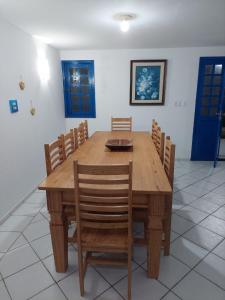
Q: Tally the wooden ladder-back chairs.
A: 10